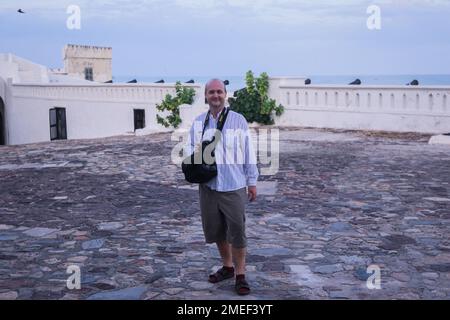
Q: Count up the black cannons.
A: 8